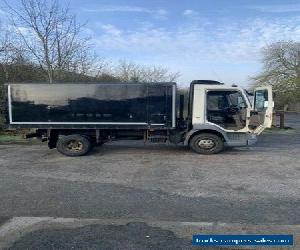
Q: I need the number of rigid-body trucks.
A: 1